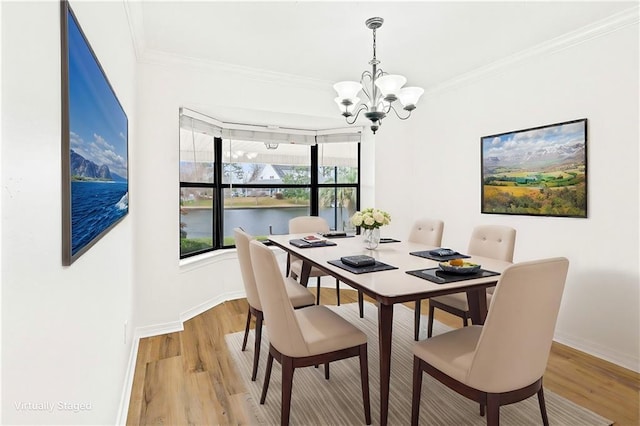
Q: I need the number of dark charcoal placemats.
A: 6